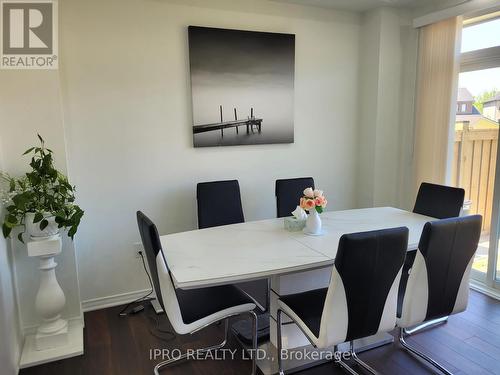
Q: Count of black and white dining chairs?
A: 6